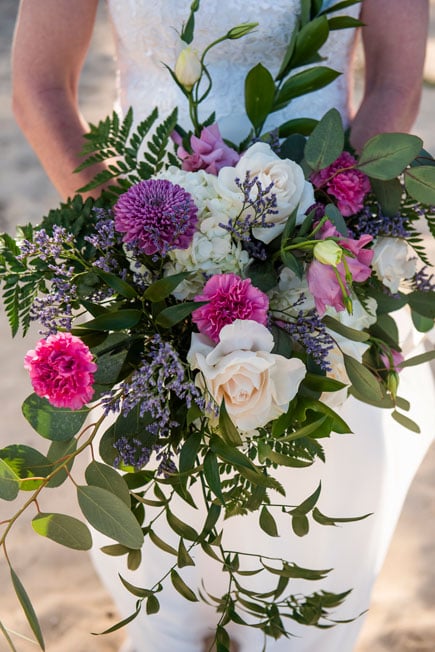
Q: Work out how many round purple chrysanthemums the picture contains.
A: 1